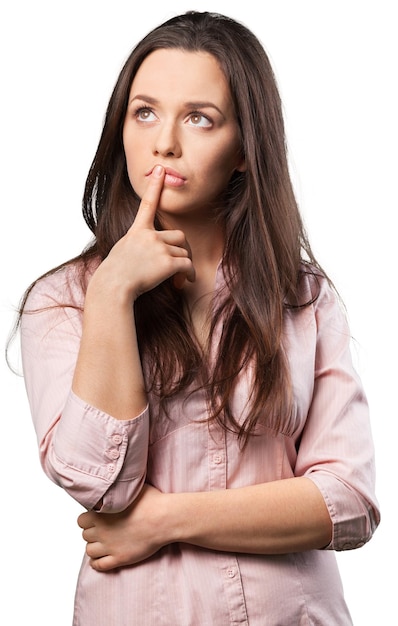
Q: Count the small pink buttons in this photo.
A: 5